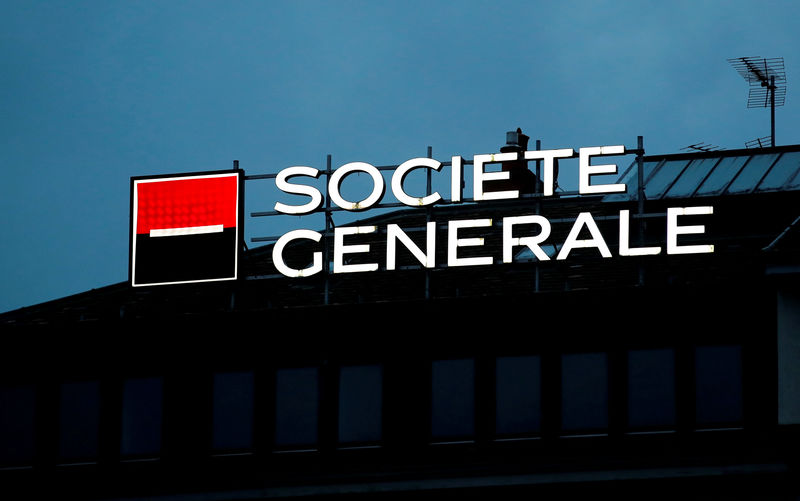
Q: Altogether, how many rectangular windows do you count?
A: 11